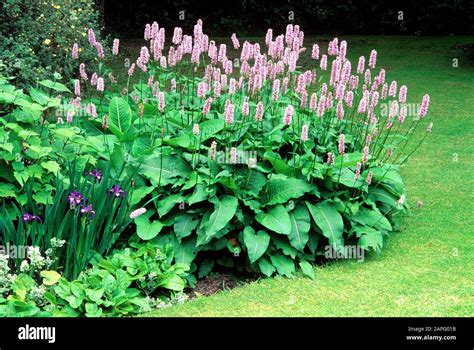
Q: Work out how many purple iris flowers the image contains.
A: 5